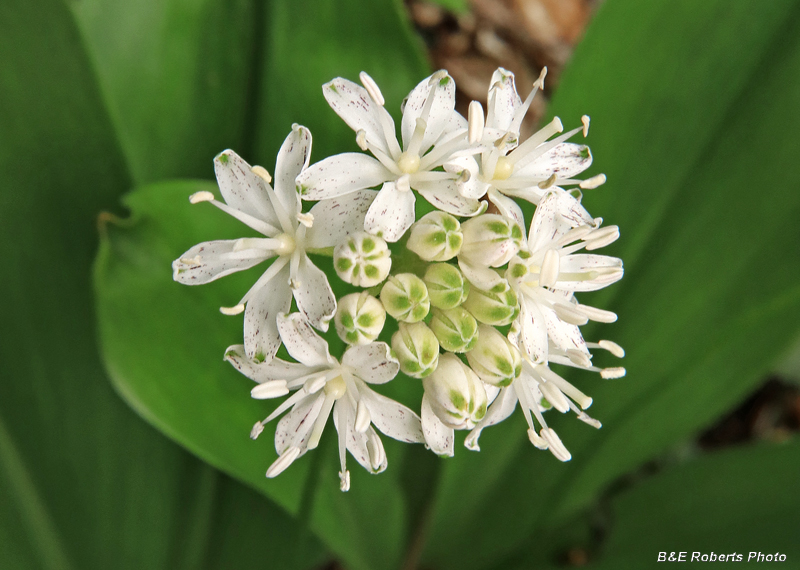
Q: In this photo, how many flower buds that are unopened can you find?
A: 11